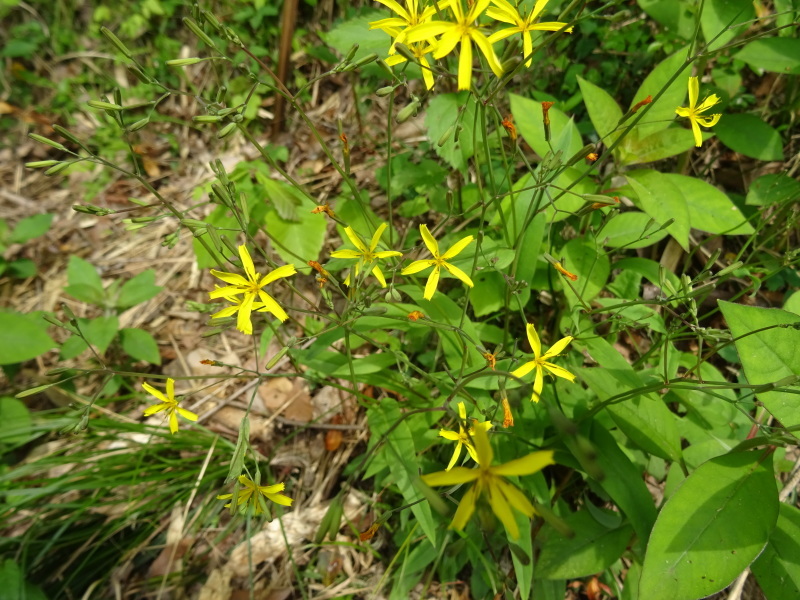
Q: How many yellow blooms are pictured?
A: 14